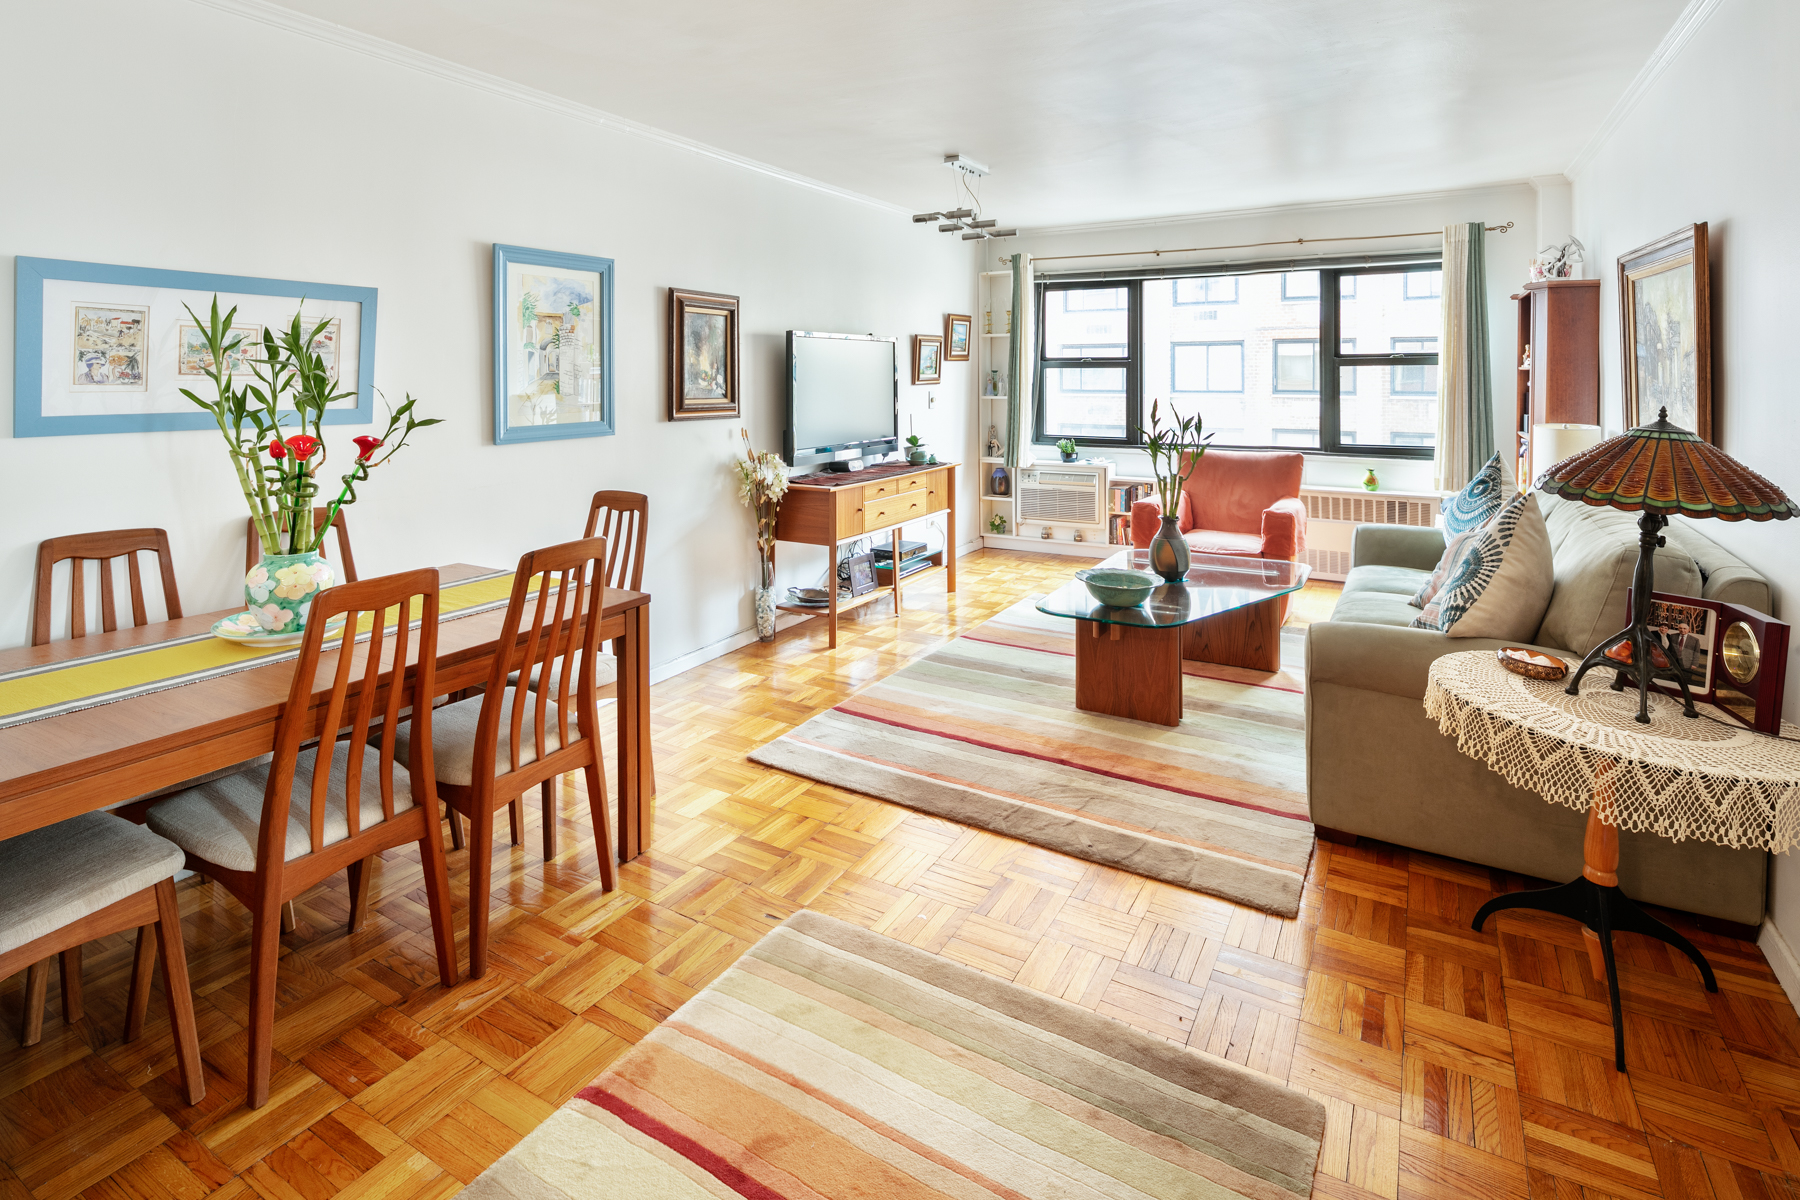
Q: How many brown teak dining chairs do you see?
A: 6